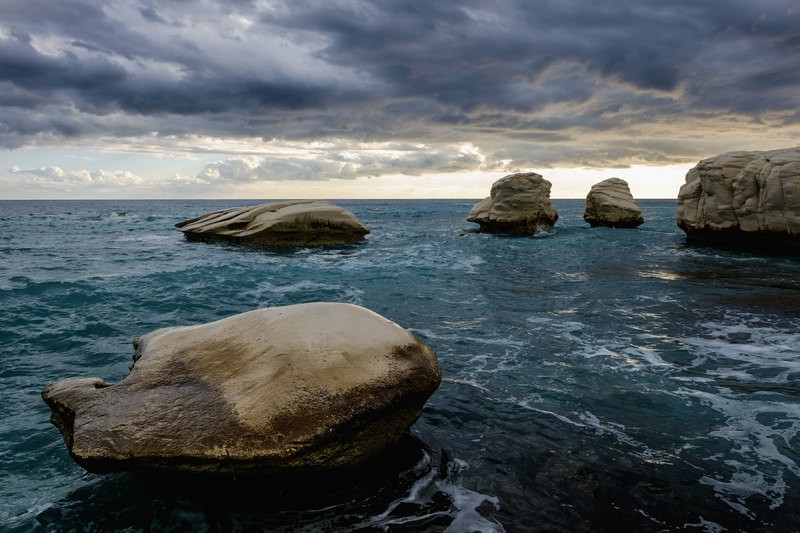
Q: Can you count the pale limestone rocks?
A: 5